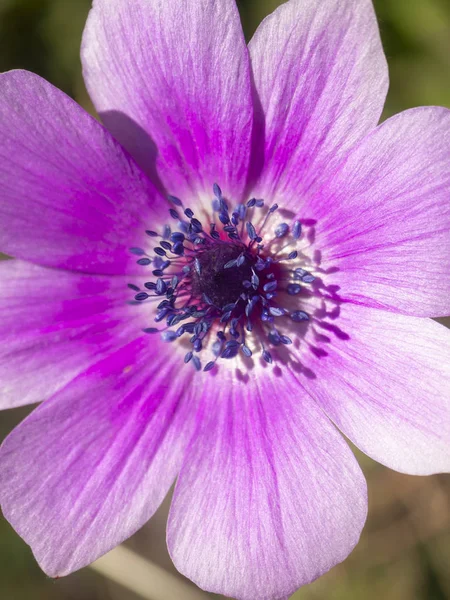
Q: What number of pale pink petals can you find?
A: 8